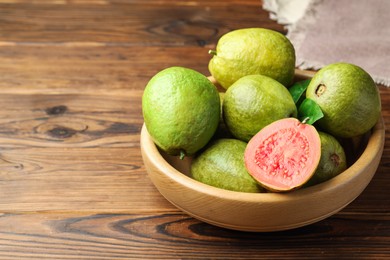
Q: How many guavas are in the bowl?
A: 7